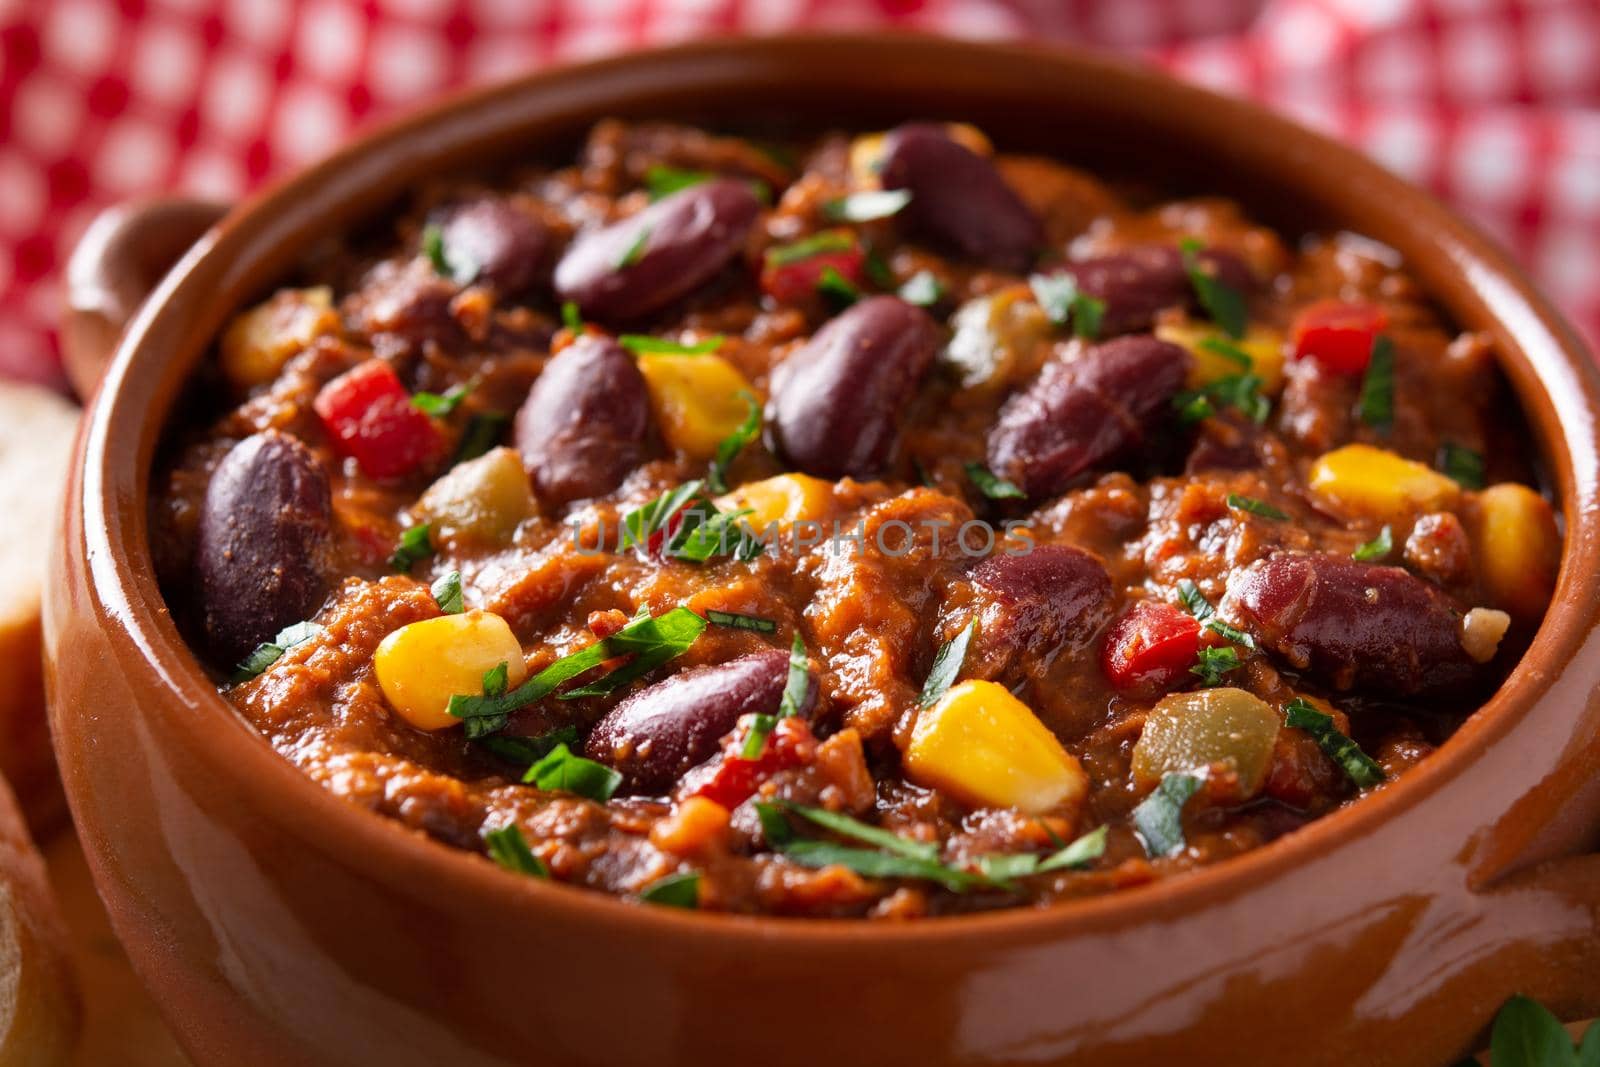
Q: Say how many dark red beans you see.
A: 11